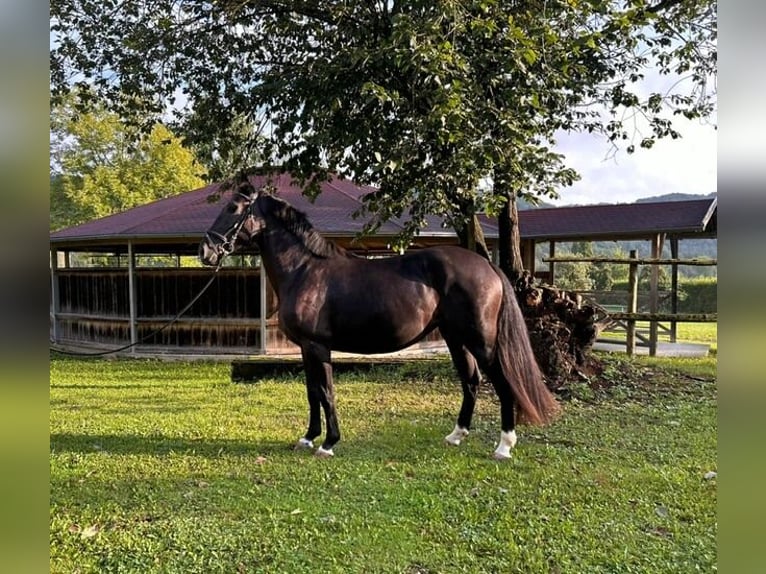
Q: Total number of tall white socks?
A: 2